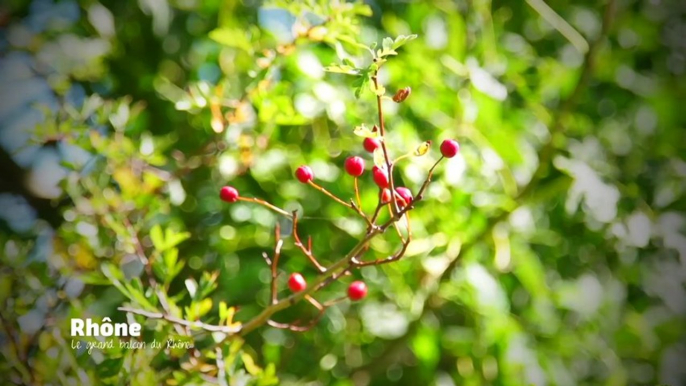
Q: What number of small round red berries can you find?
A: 10